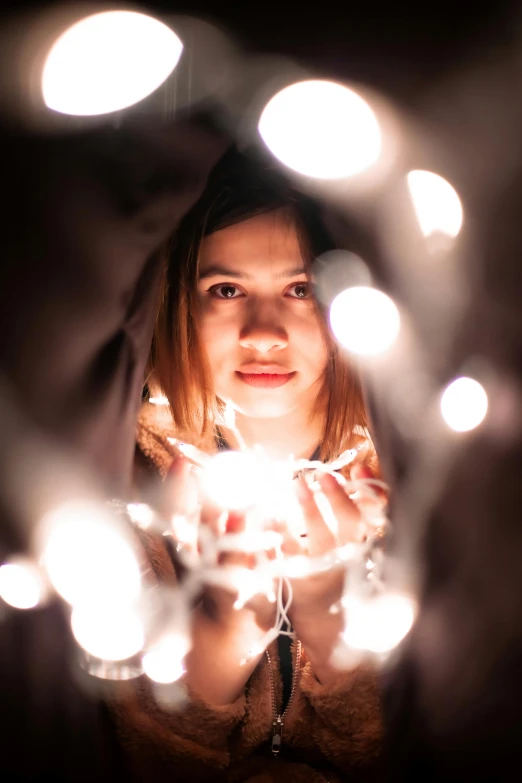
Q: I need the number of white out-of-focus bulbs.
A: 10